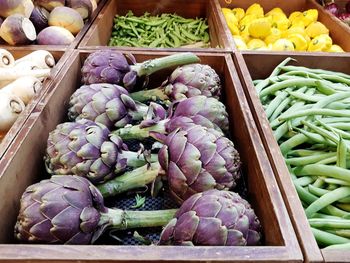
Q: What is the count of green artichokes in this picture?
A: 0